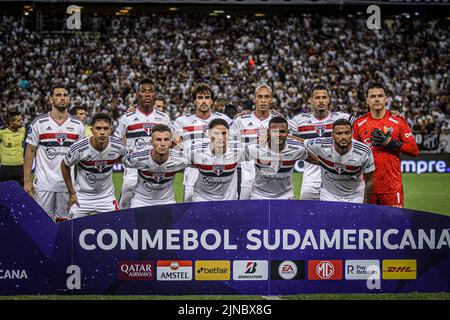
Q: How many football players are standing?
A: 6